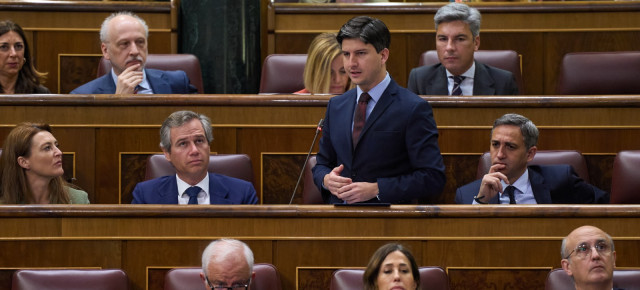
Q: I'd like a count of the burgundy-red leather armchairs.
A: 12